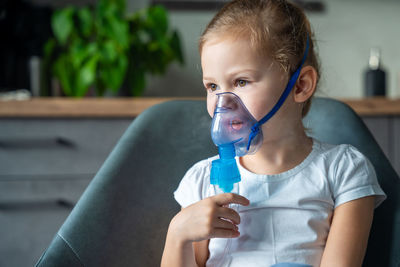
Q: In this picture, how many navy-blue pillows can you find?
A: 0